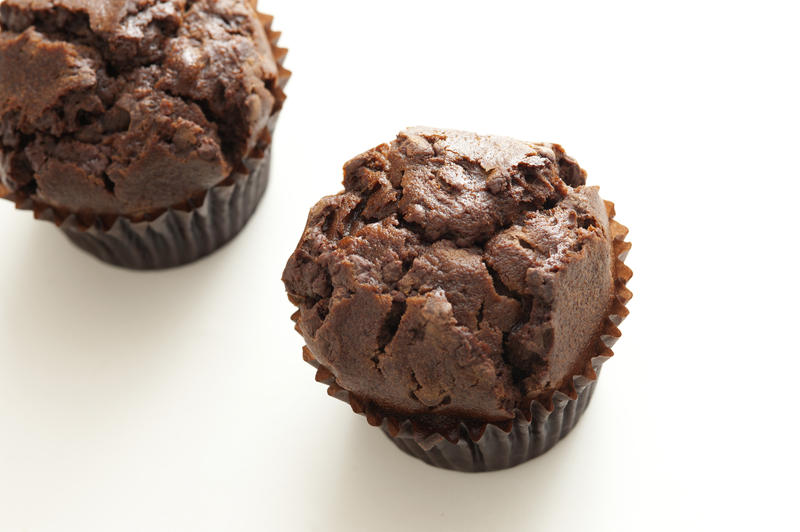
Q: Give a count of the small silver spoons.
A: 0